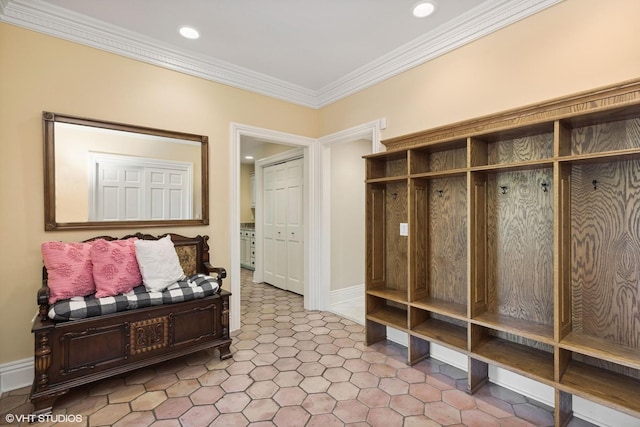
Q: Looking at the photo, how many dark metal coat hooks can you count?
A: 5